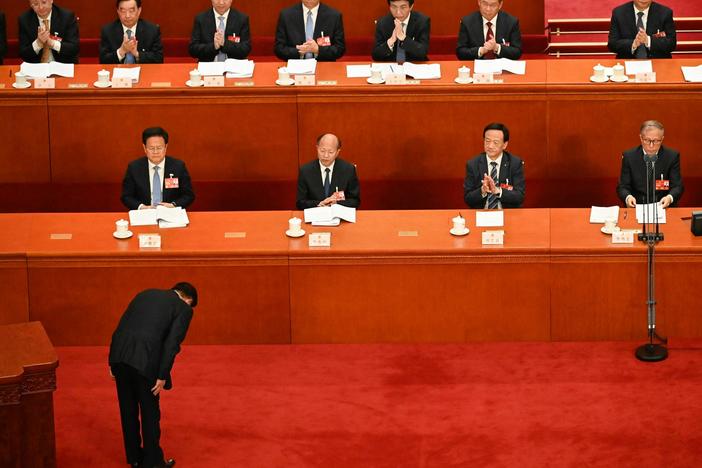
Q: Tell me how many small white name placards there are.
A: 11